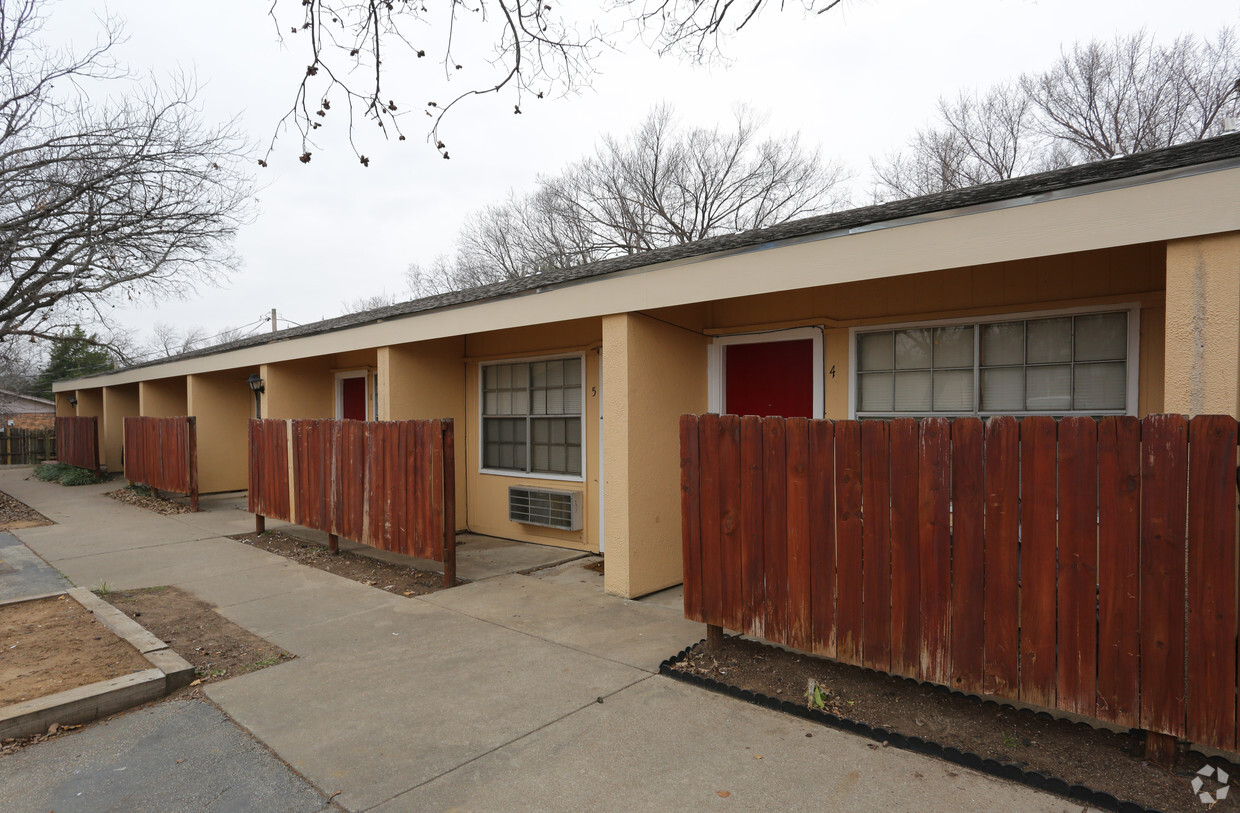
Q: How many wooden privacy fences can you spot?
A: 4